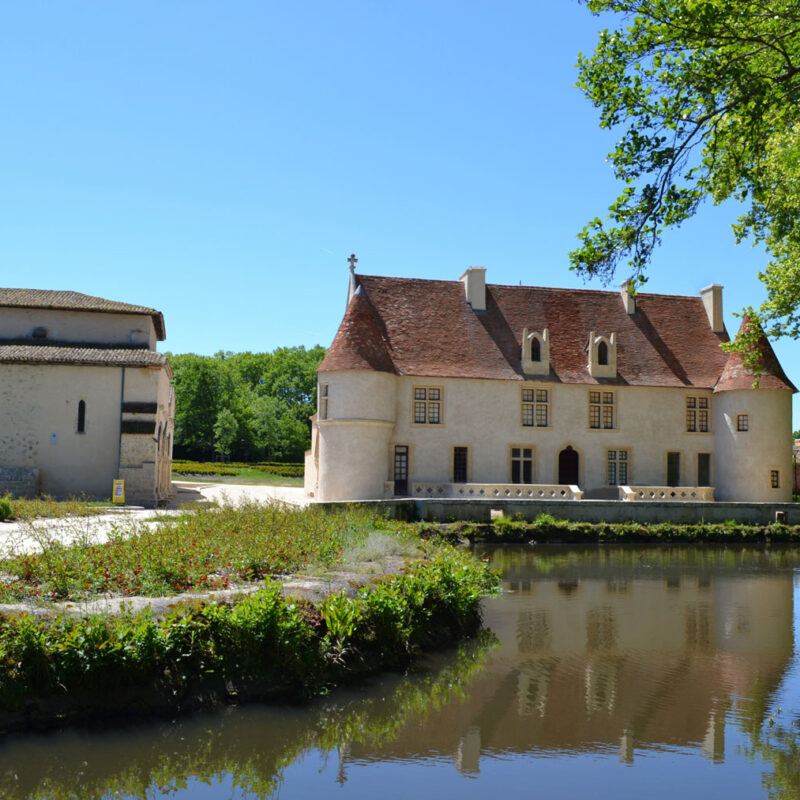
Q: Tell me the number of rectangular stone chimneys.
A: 3